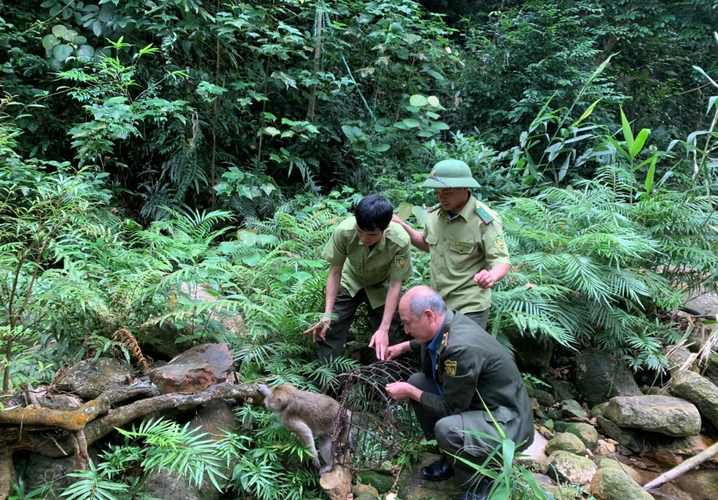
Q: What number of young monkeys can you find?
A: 1